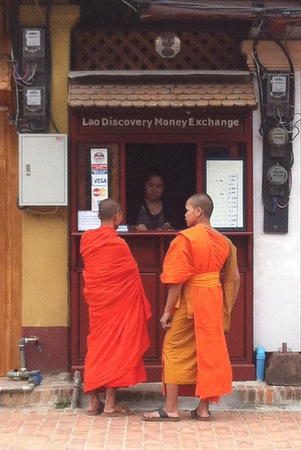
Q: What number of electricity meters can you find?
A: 5